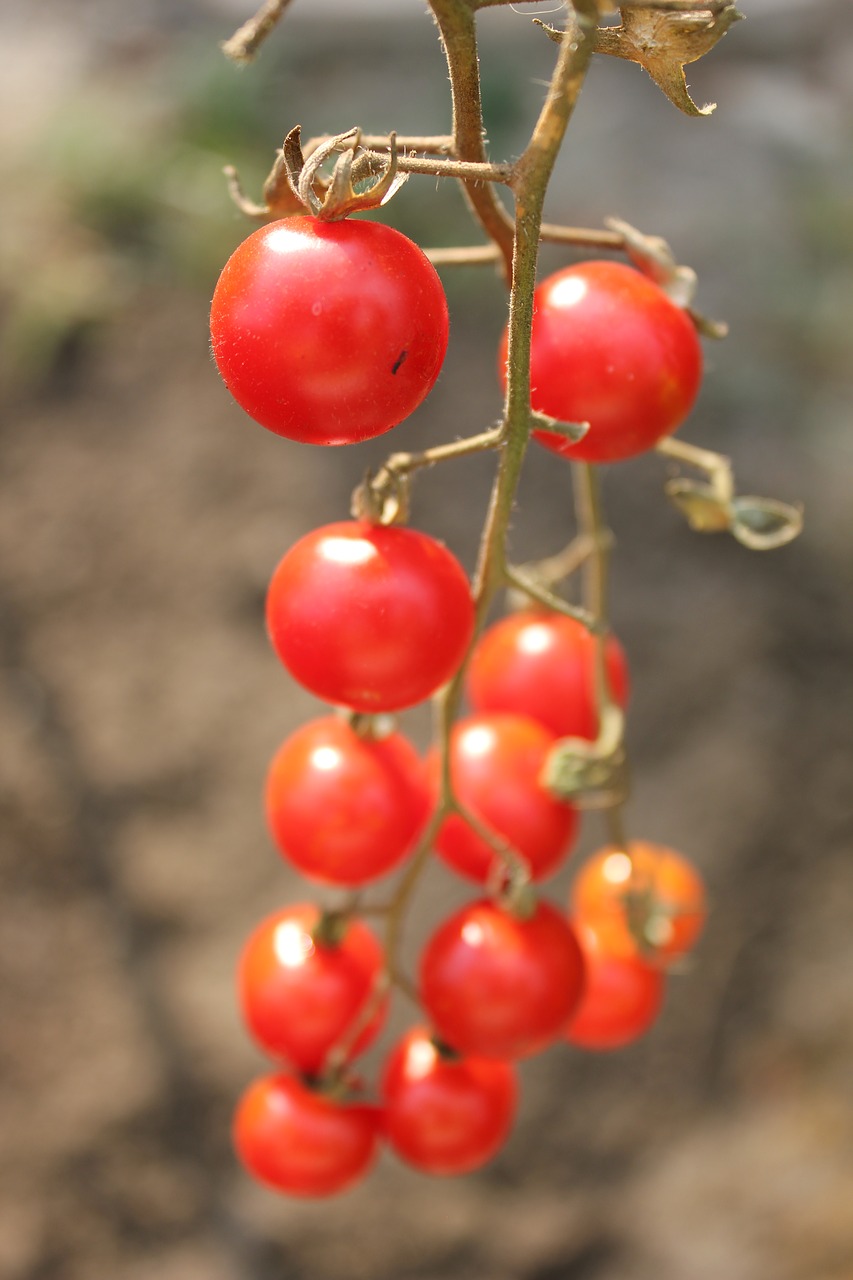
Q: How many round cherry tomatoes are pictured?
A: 12